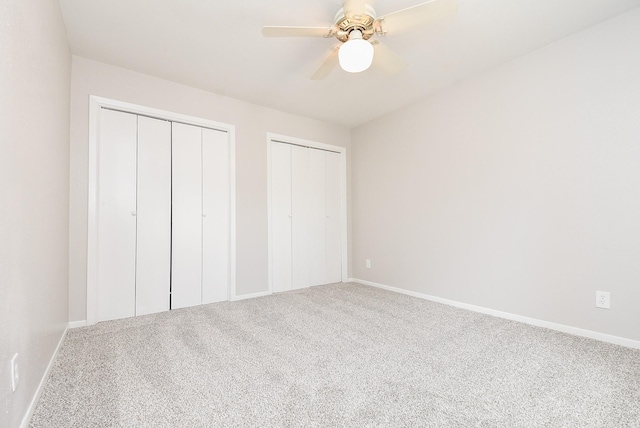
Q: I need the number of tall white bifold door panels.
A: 8